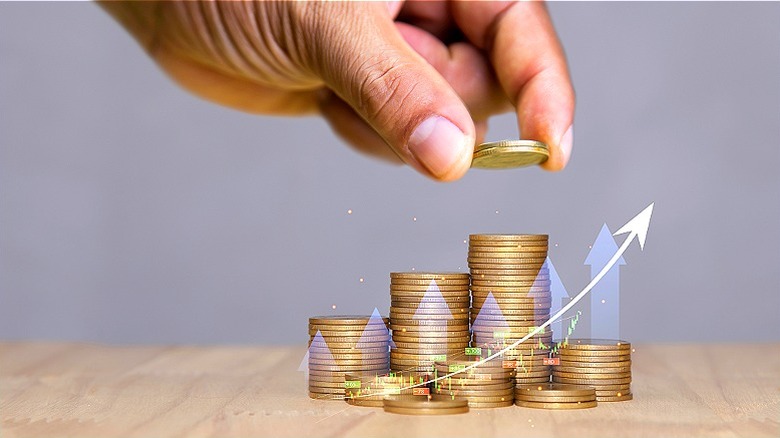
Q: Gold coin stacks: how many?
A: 8